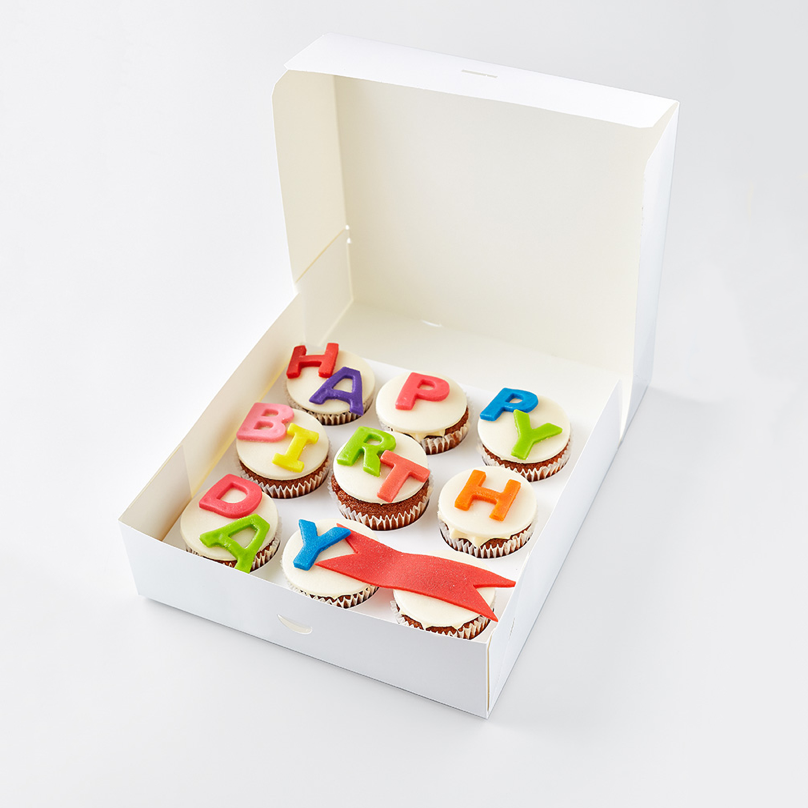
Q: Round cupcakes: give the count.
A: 9